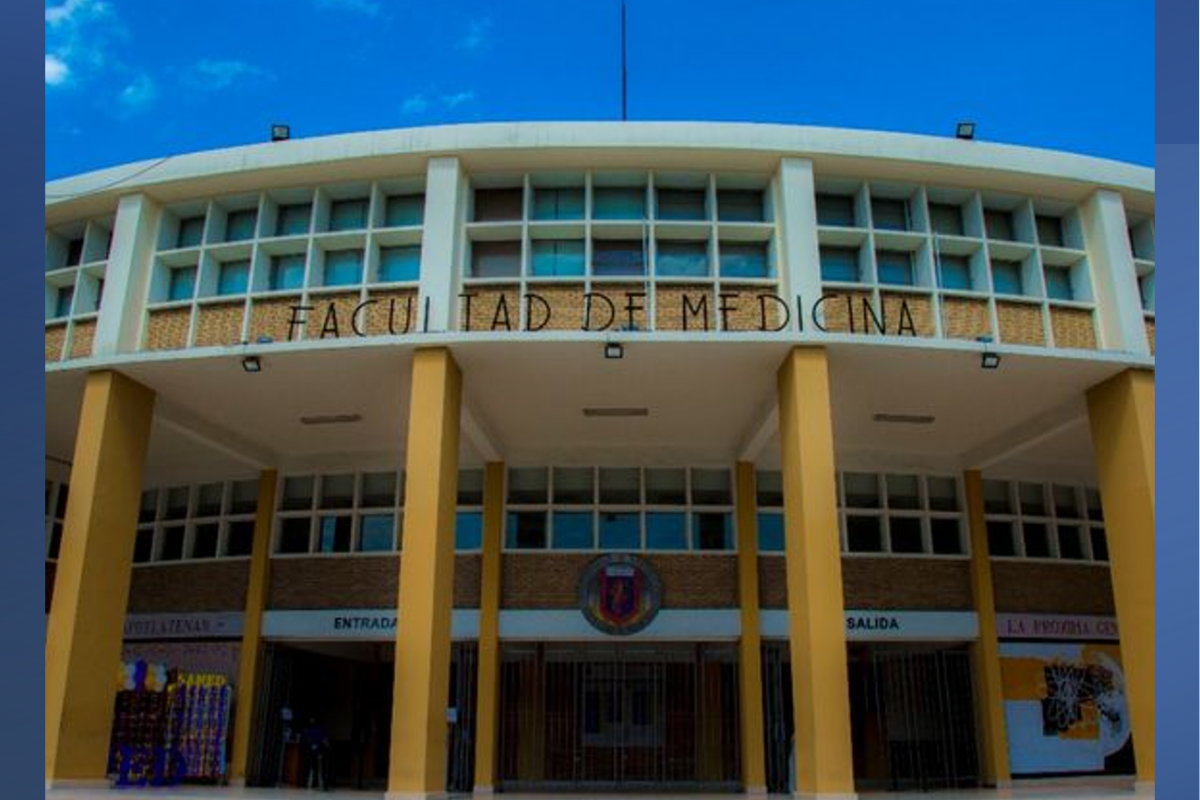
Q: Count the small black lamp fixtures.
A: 5